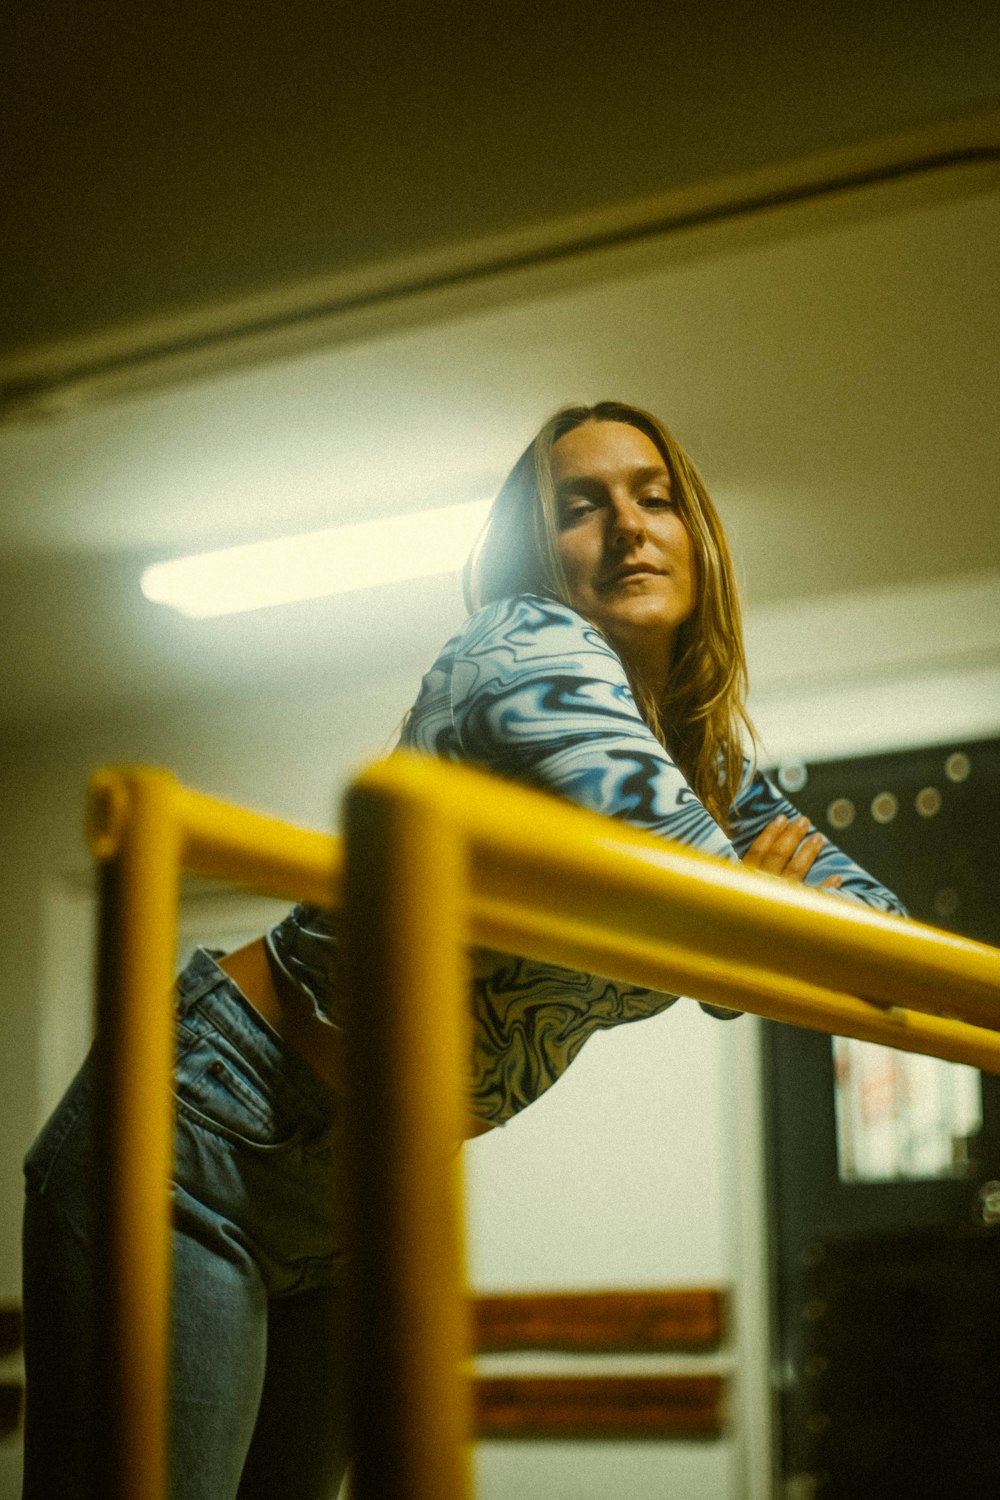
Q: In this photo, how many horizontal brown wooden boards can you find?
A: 2